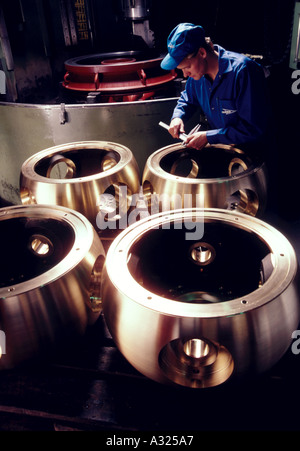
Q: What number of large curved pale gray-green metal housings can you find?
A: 1